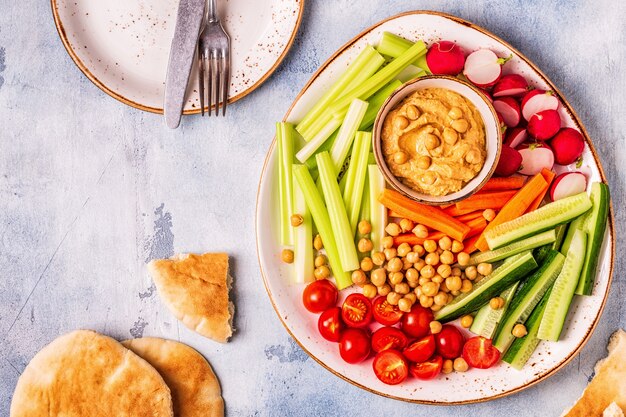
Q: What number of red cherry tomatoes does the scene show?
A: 12